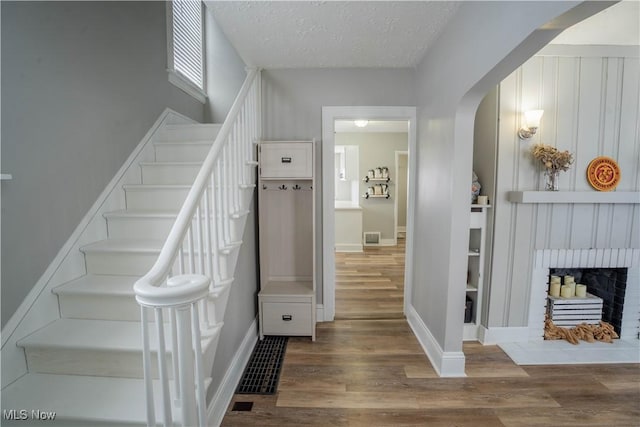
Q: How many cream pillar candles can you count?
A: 6